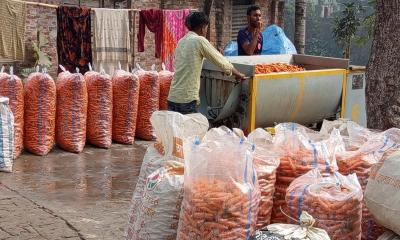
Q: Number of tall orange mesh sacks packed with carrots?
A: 7